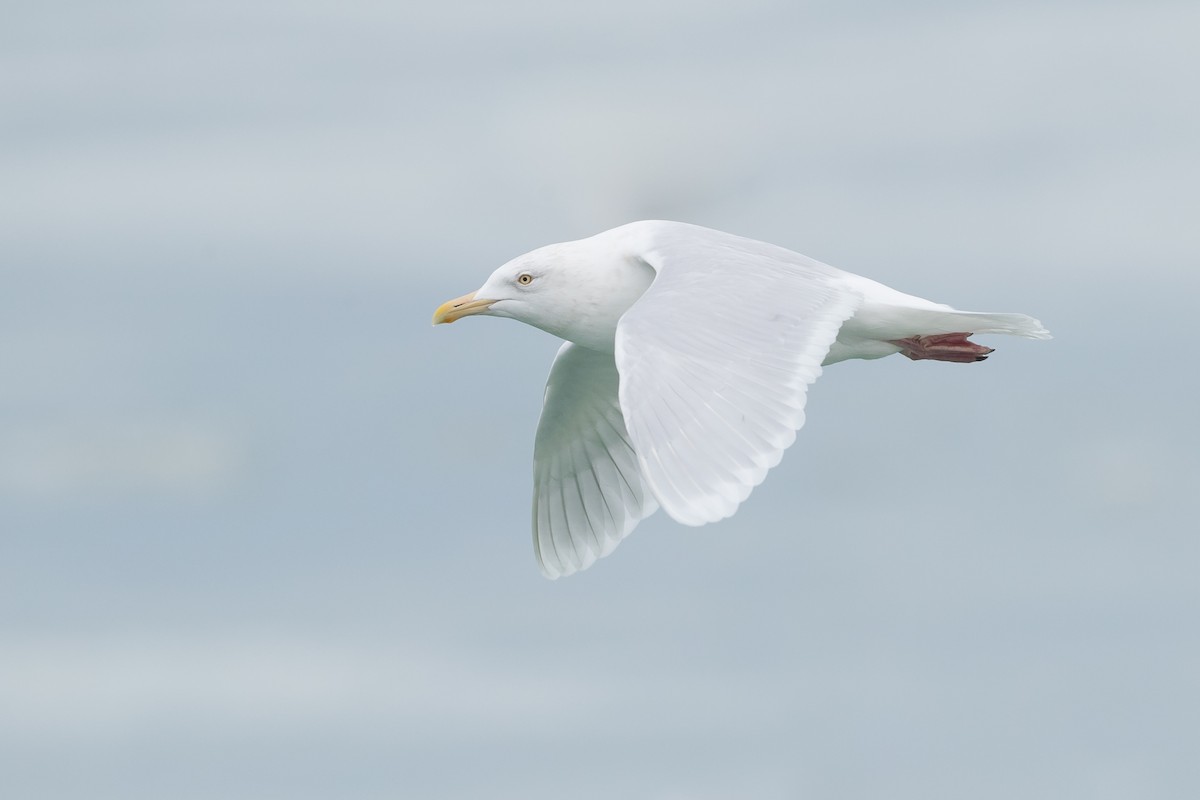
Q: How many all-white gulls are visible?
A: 1